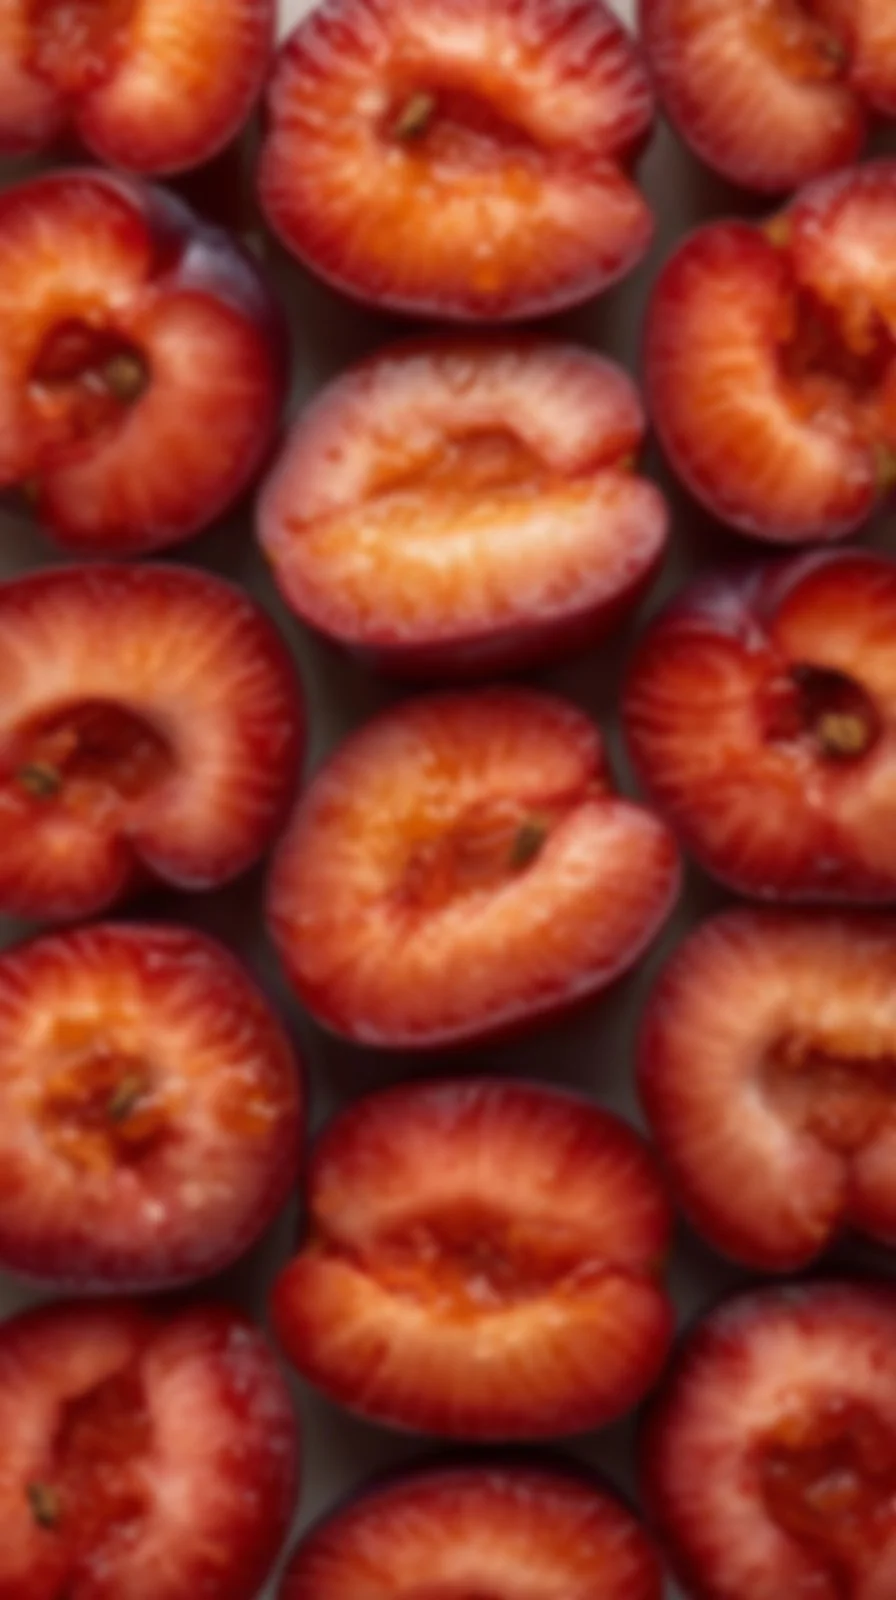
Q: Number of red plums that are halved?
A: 15